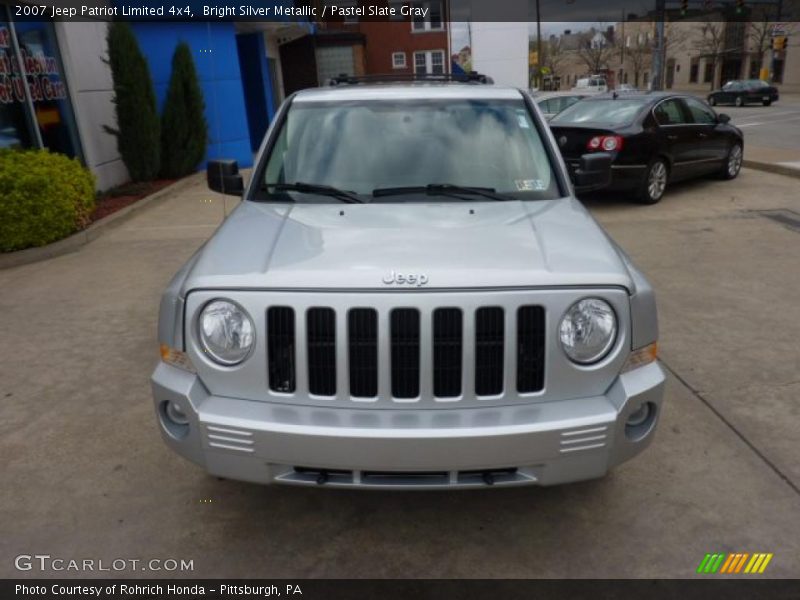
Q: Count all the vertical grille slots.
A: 7